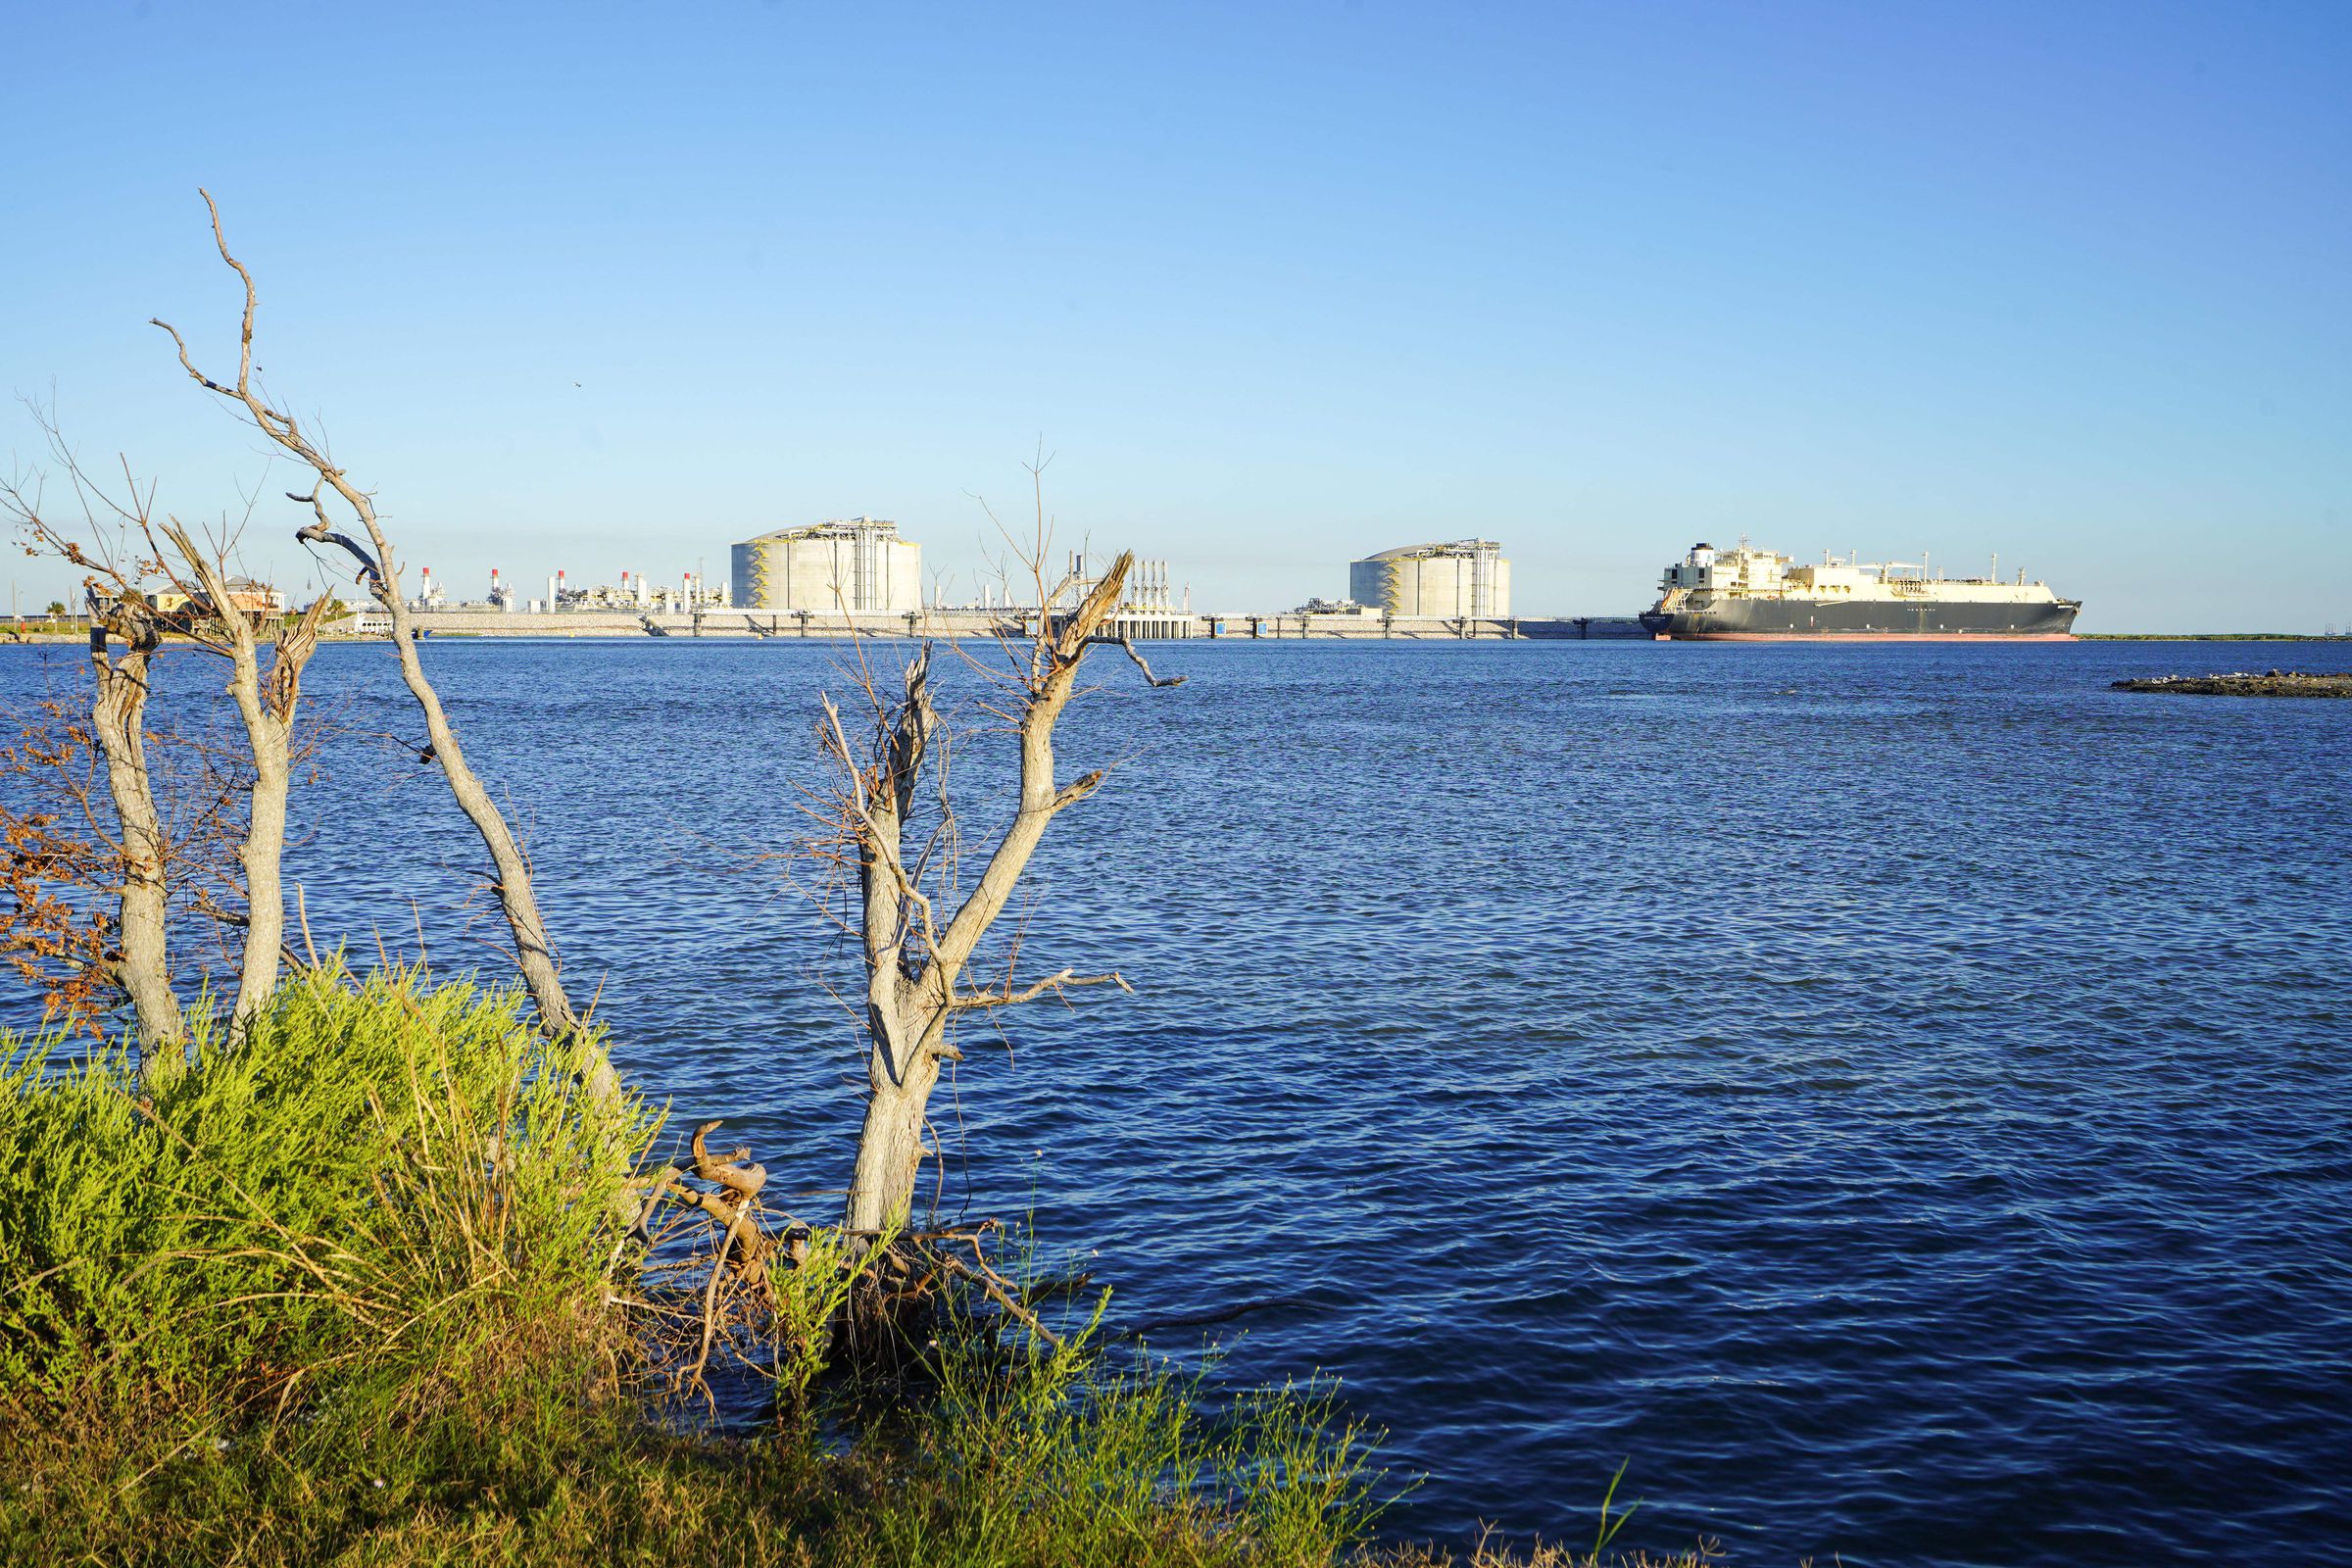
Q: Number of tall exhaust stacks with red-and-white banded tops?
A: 5